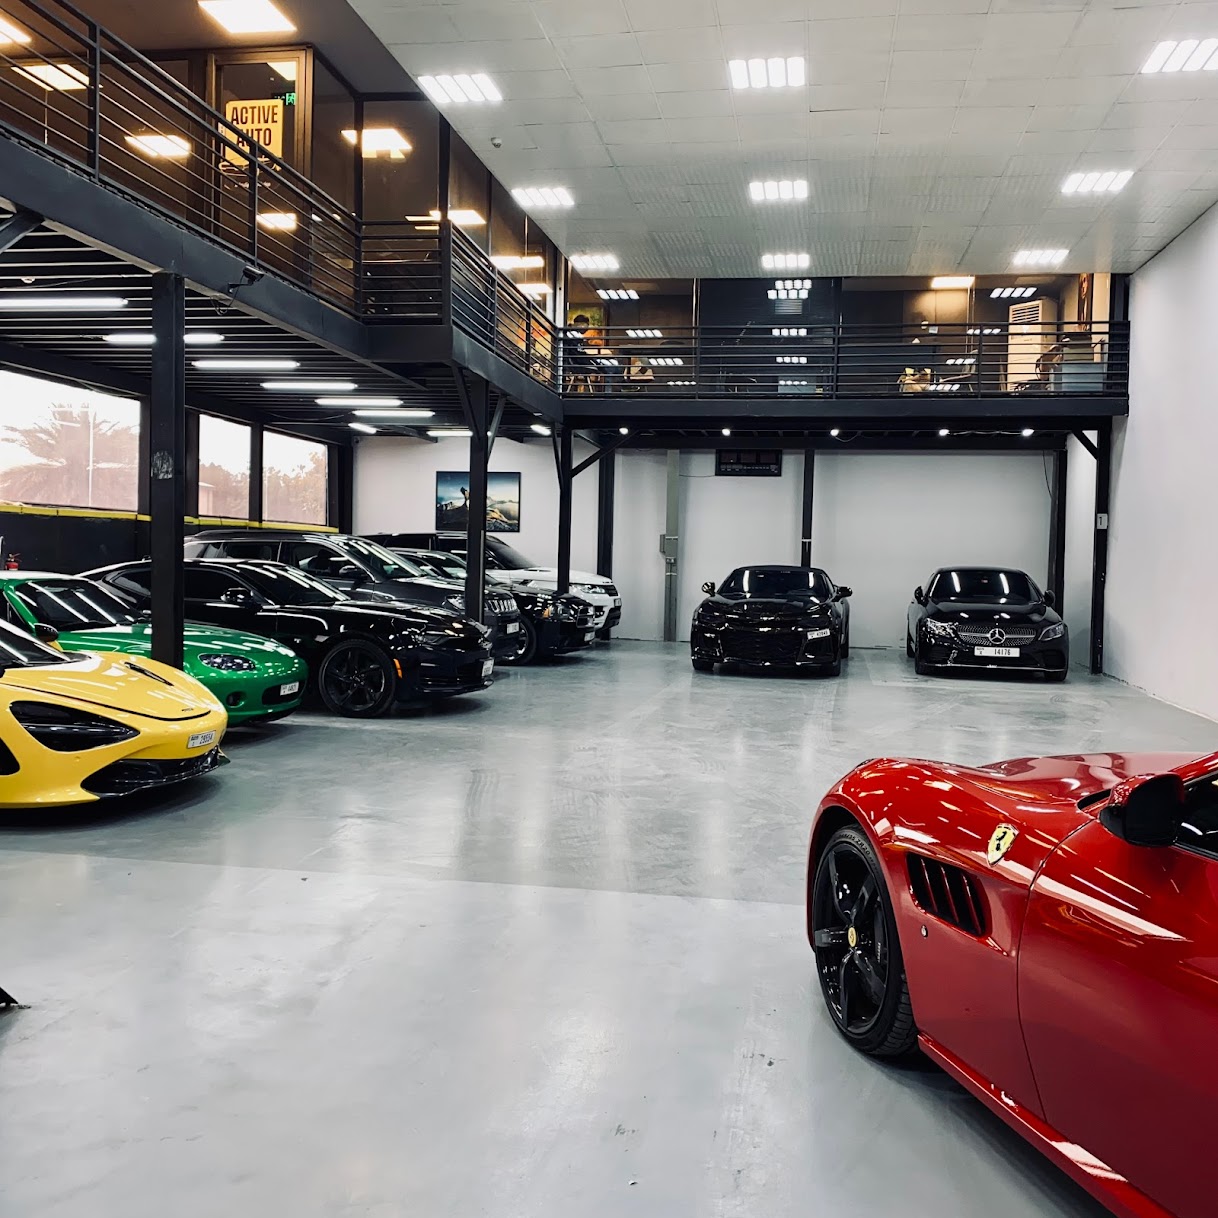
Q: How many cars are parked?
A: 9